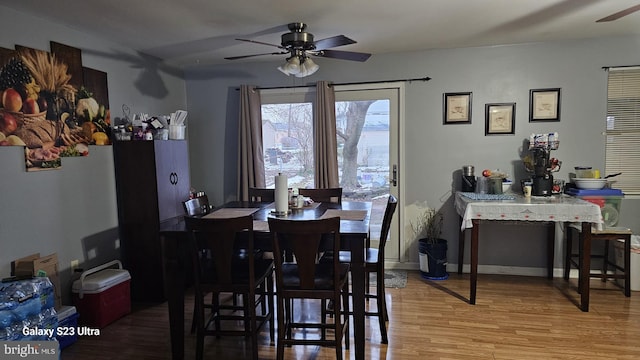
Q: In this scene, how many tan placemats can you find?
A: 4